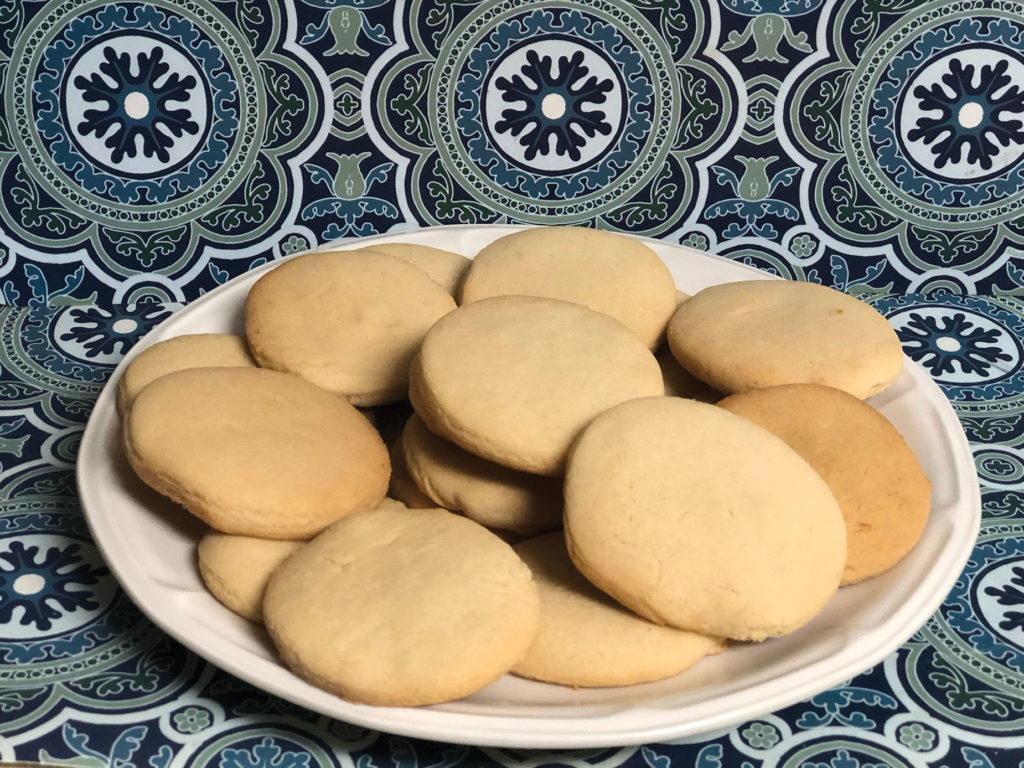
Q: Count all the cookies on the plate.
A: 15